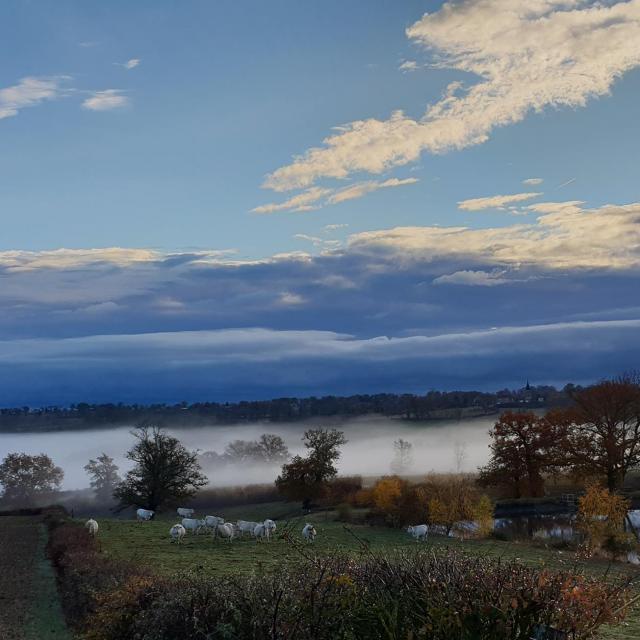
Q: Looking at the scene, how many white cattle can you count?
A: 12